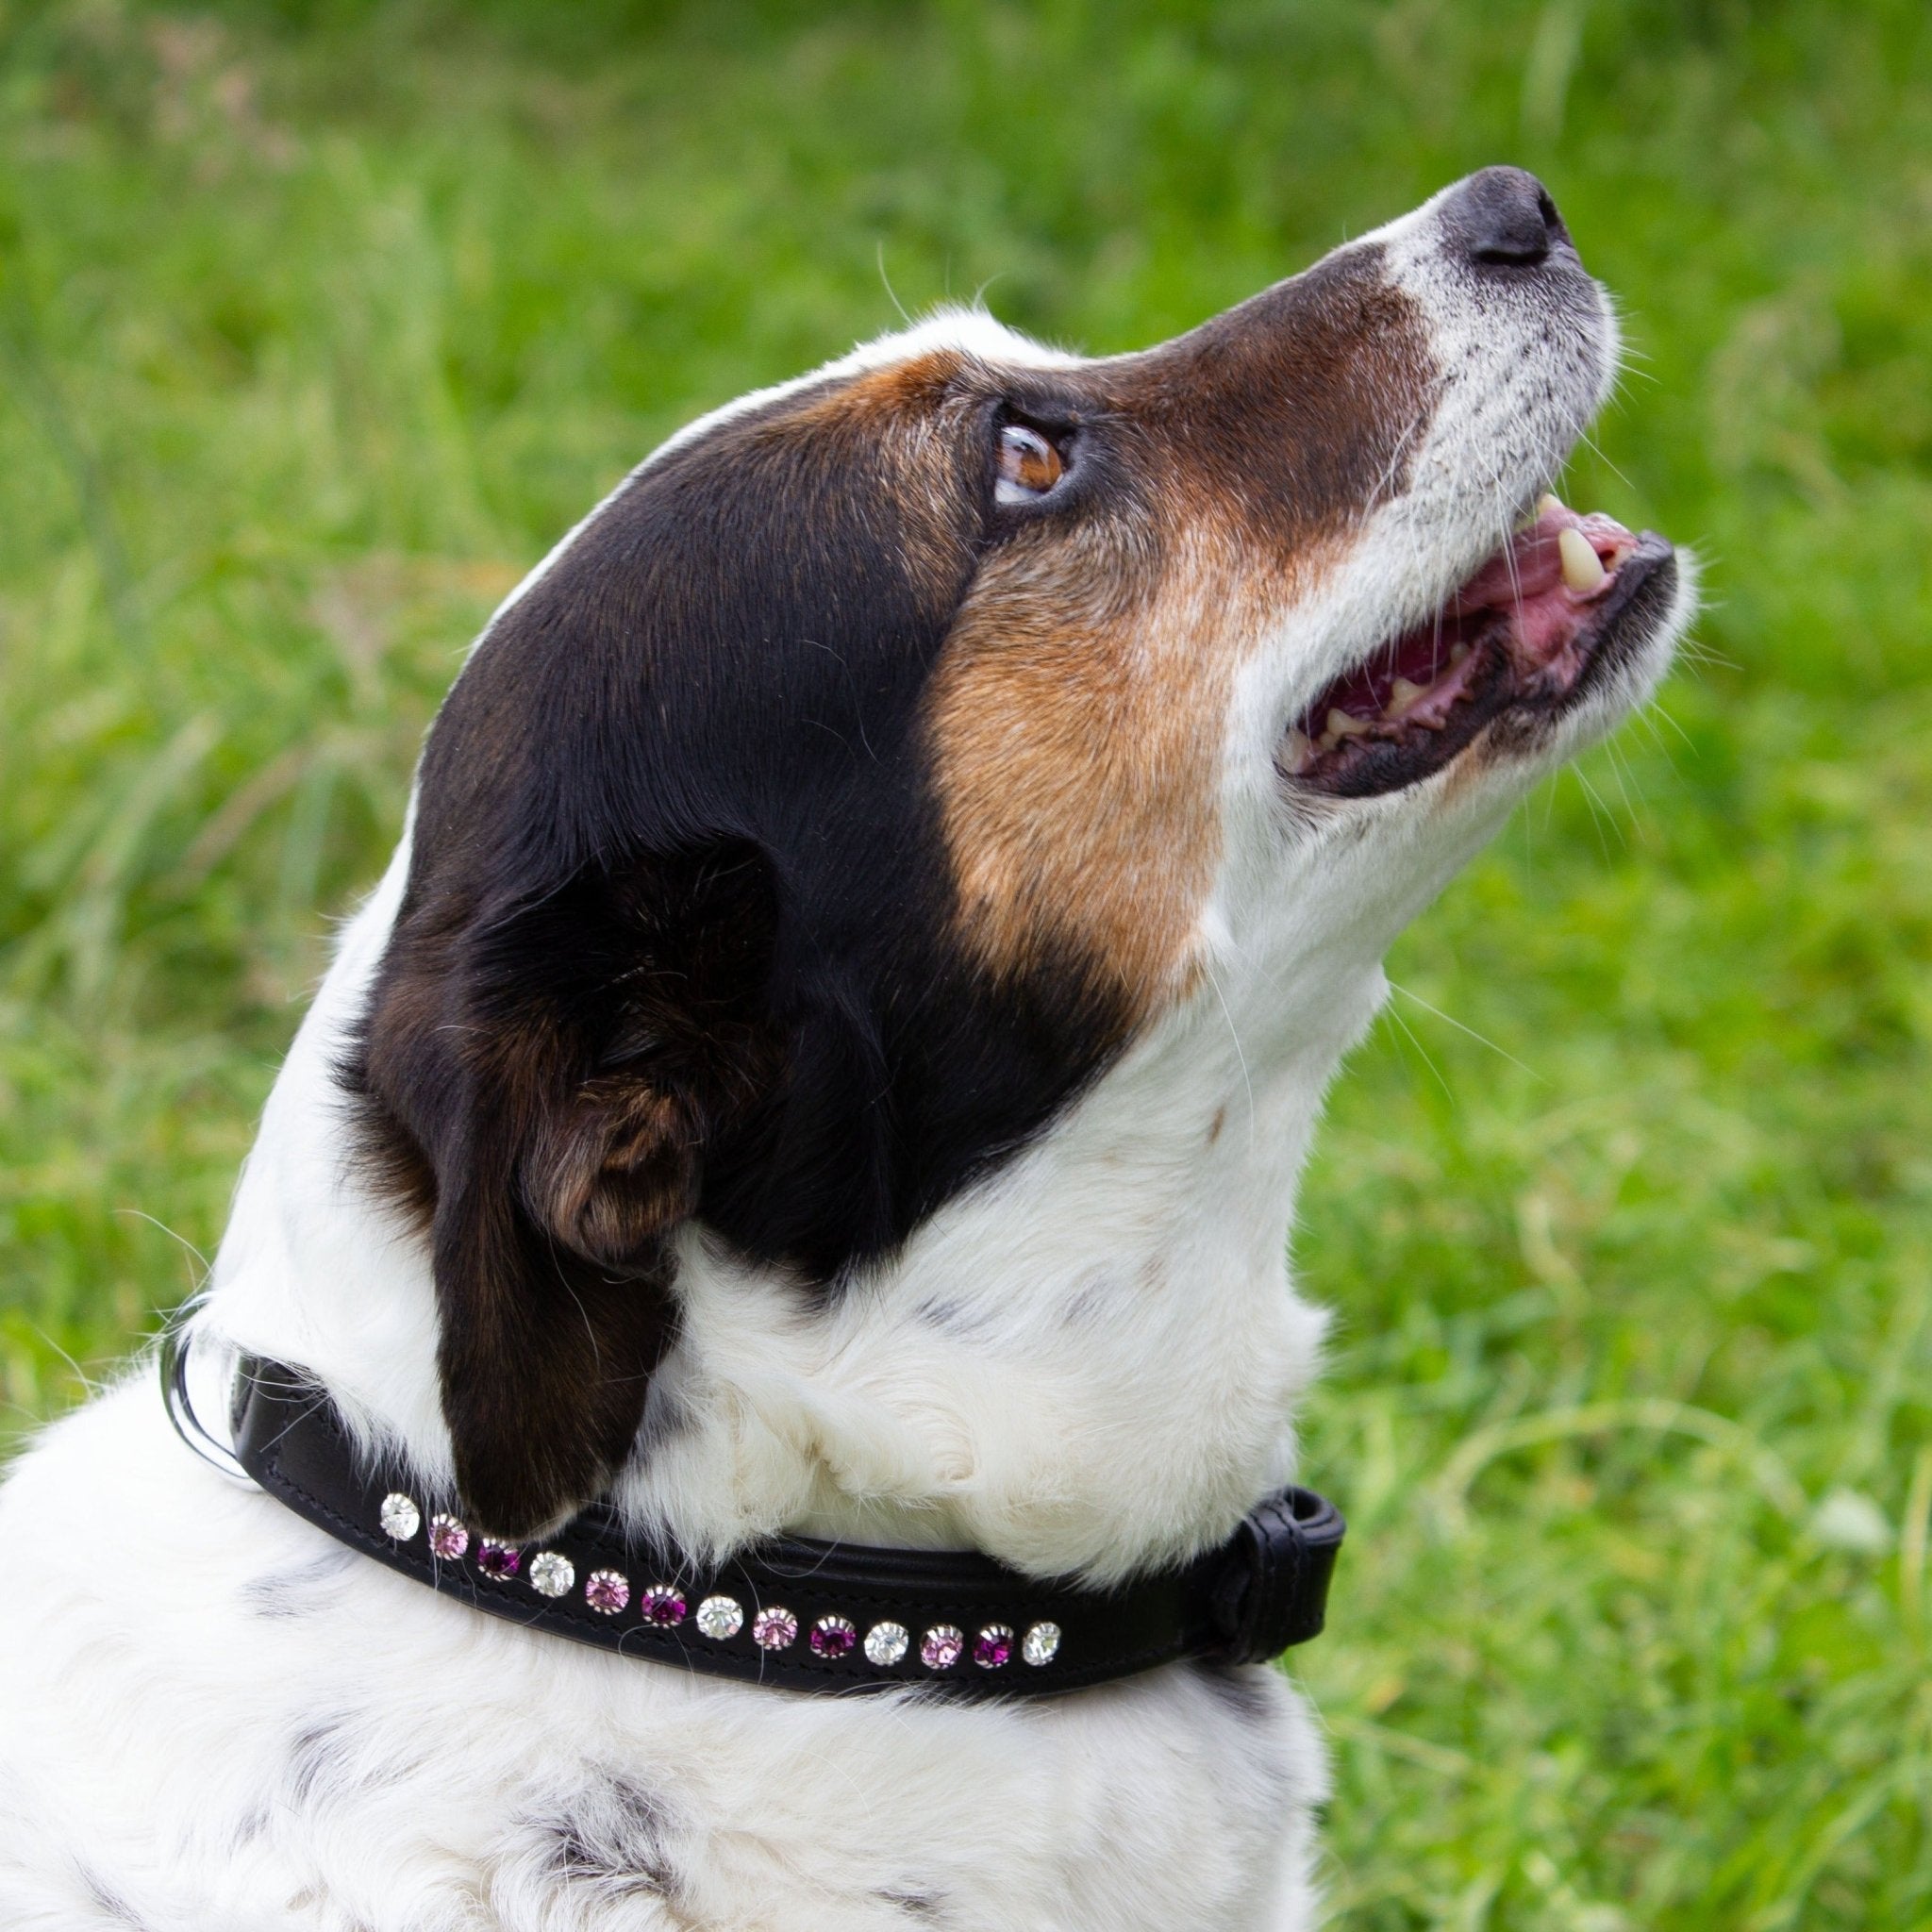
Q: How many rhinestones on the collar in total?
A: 13